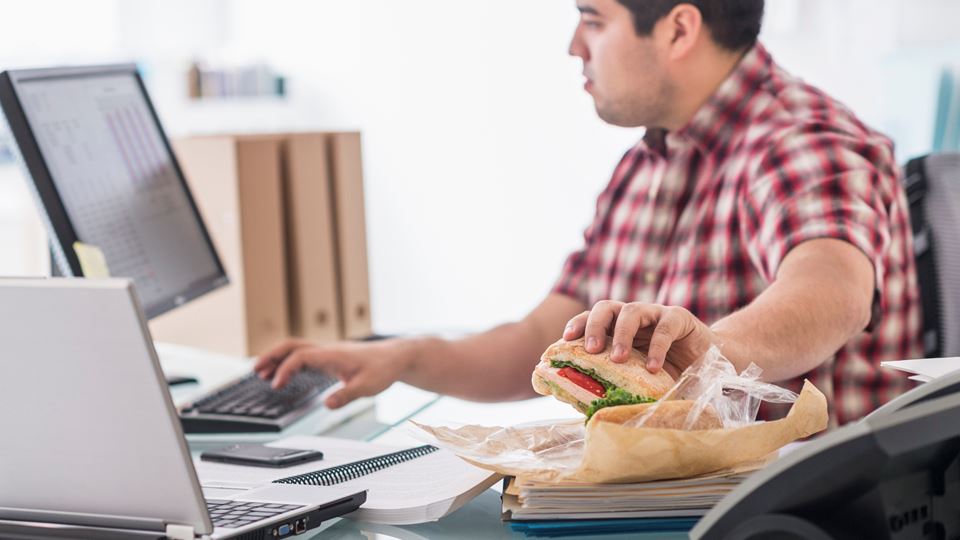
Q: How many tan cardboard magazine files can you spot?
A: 3